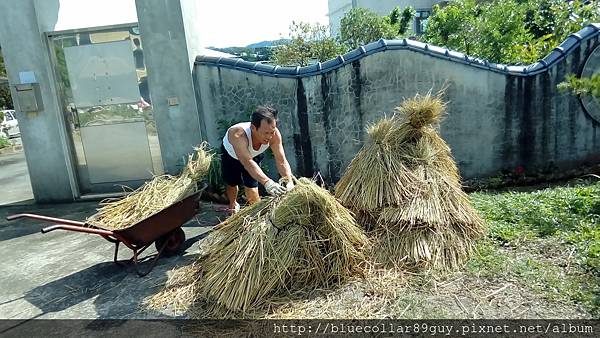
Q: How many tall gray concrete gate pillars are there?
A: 2